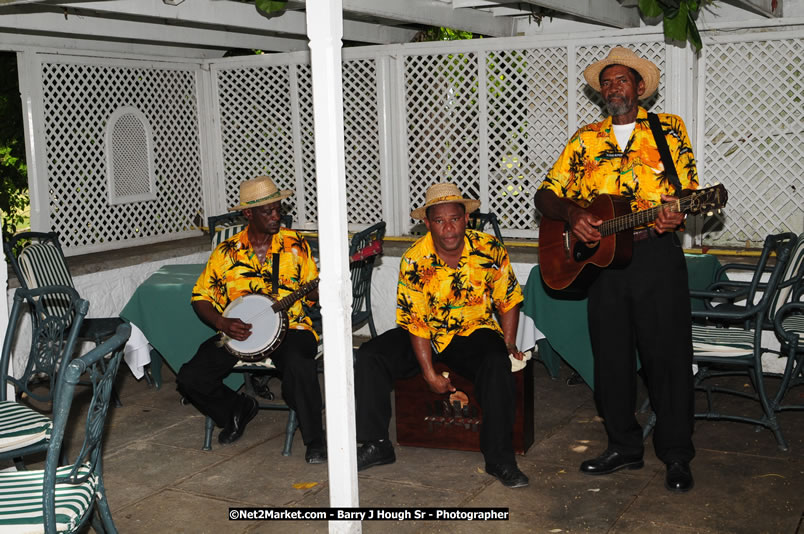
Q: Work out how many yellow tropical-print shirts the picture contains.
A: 3